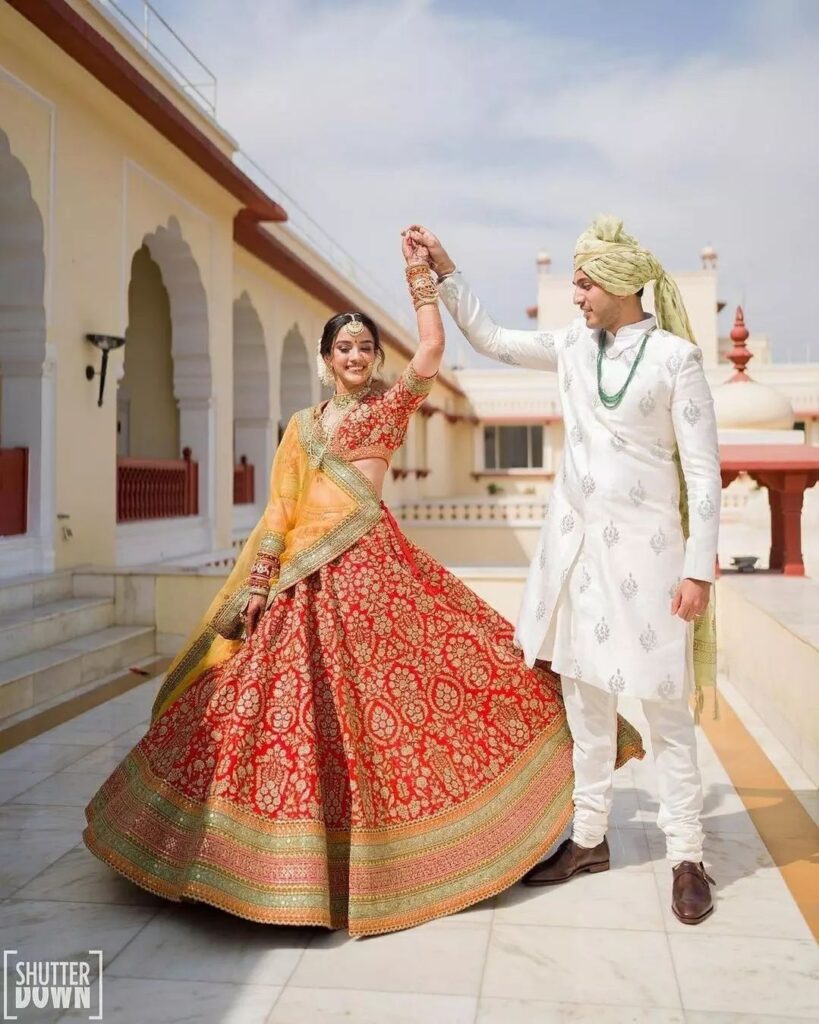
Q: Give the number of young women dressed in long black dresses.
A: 0